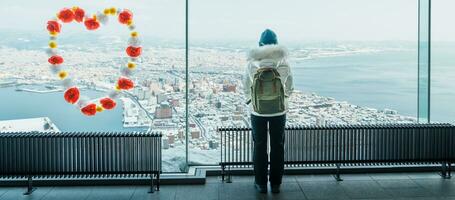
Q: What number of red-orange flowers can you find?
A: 11